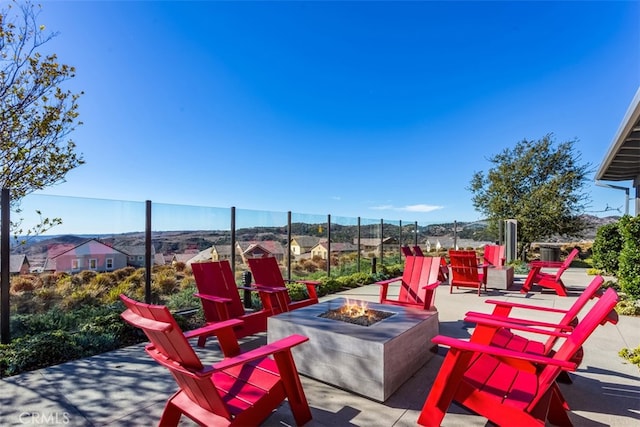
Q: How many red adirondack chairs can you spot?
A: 11